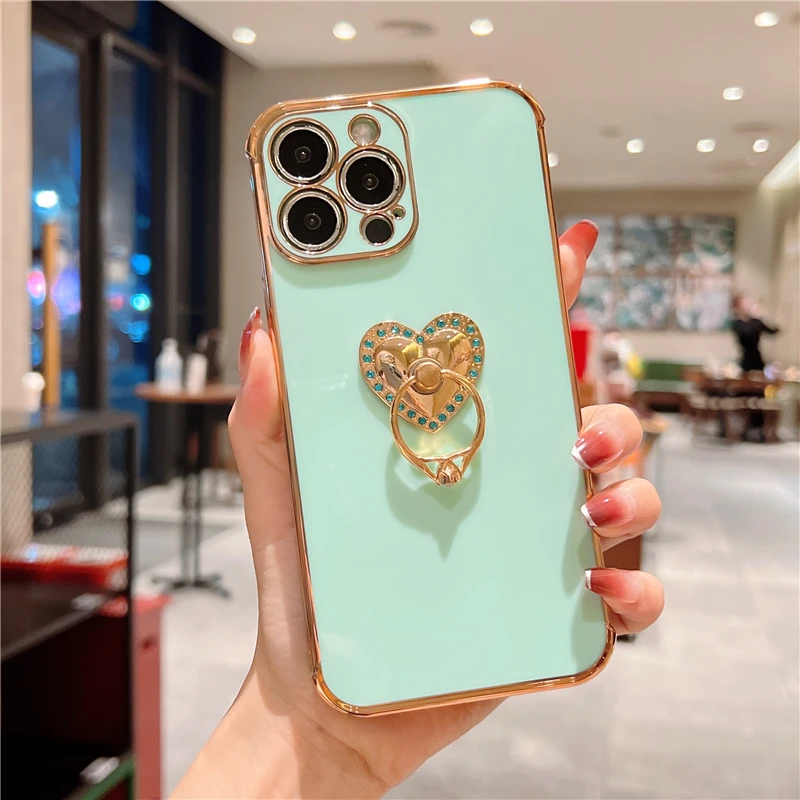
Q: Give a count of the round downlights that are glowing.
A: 9